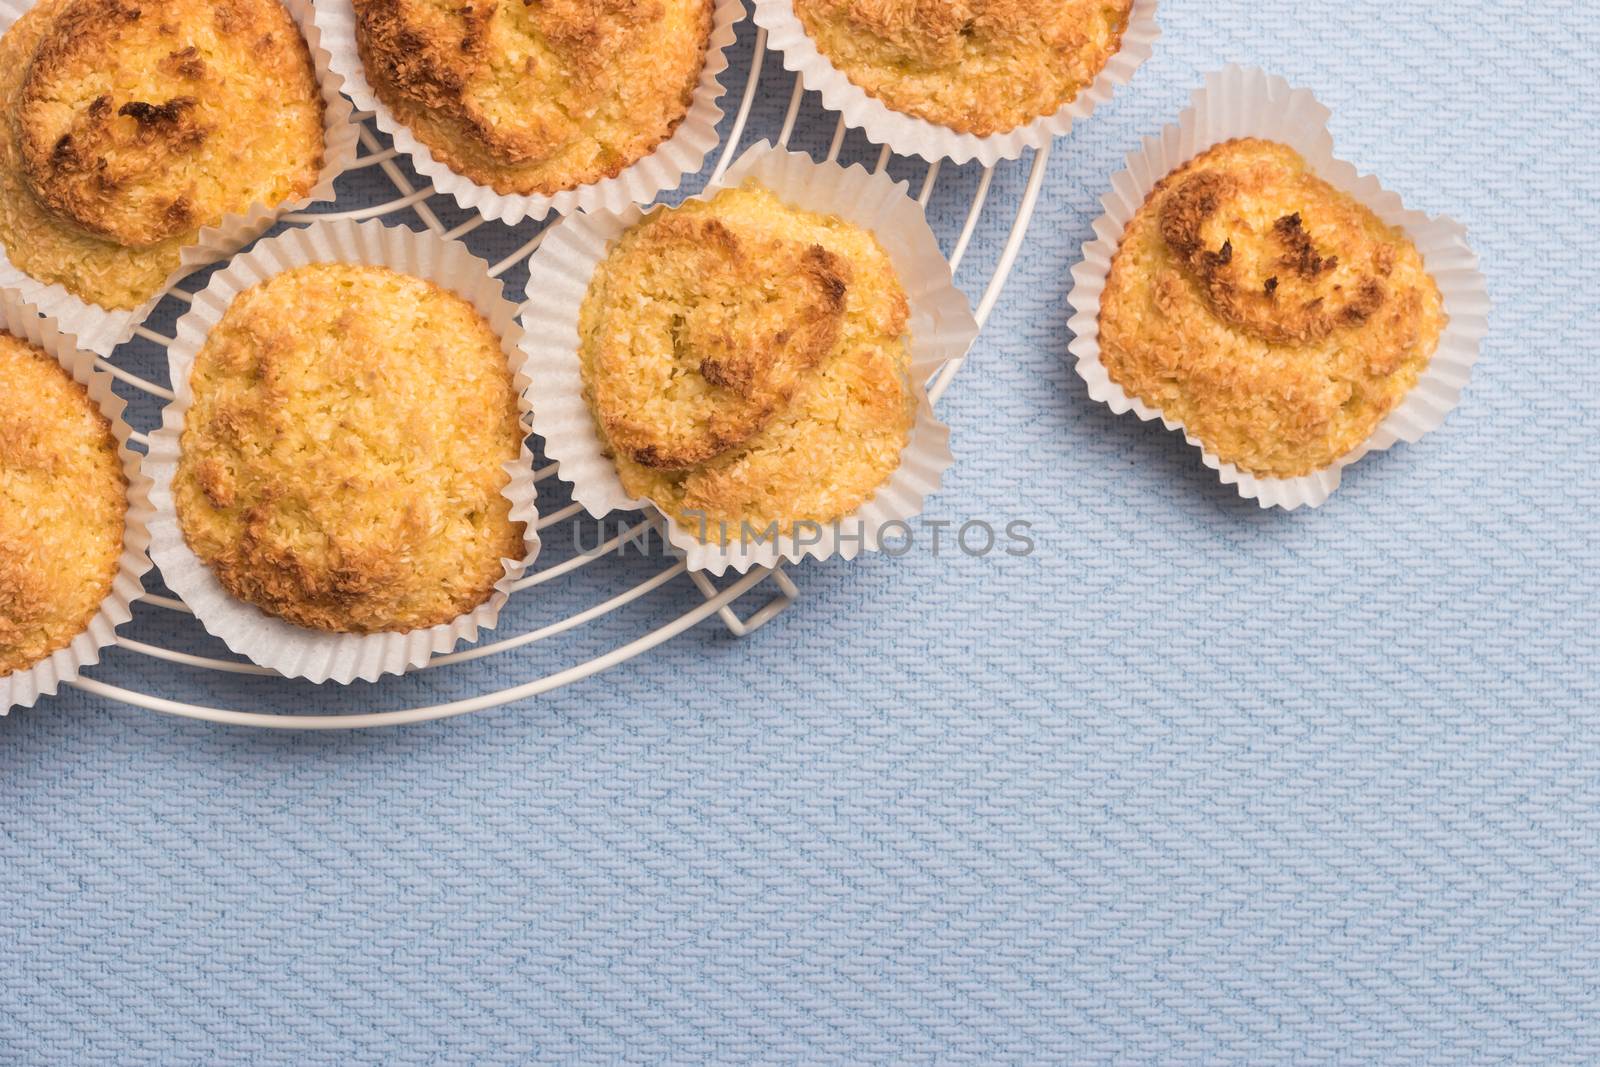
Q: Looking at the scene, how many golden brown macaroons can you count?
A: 7